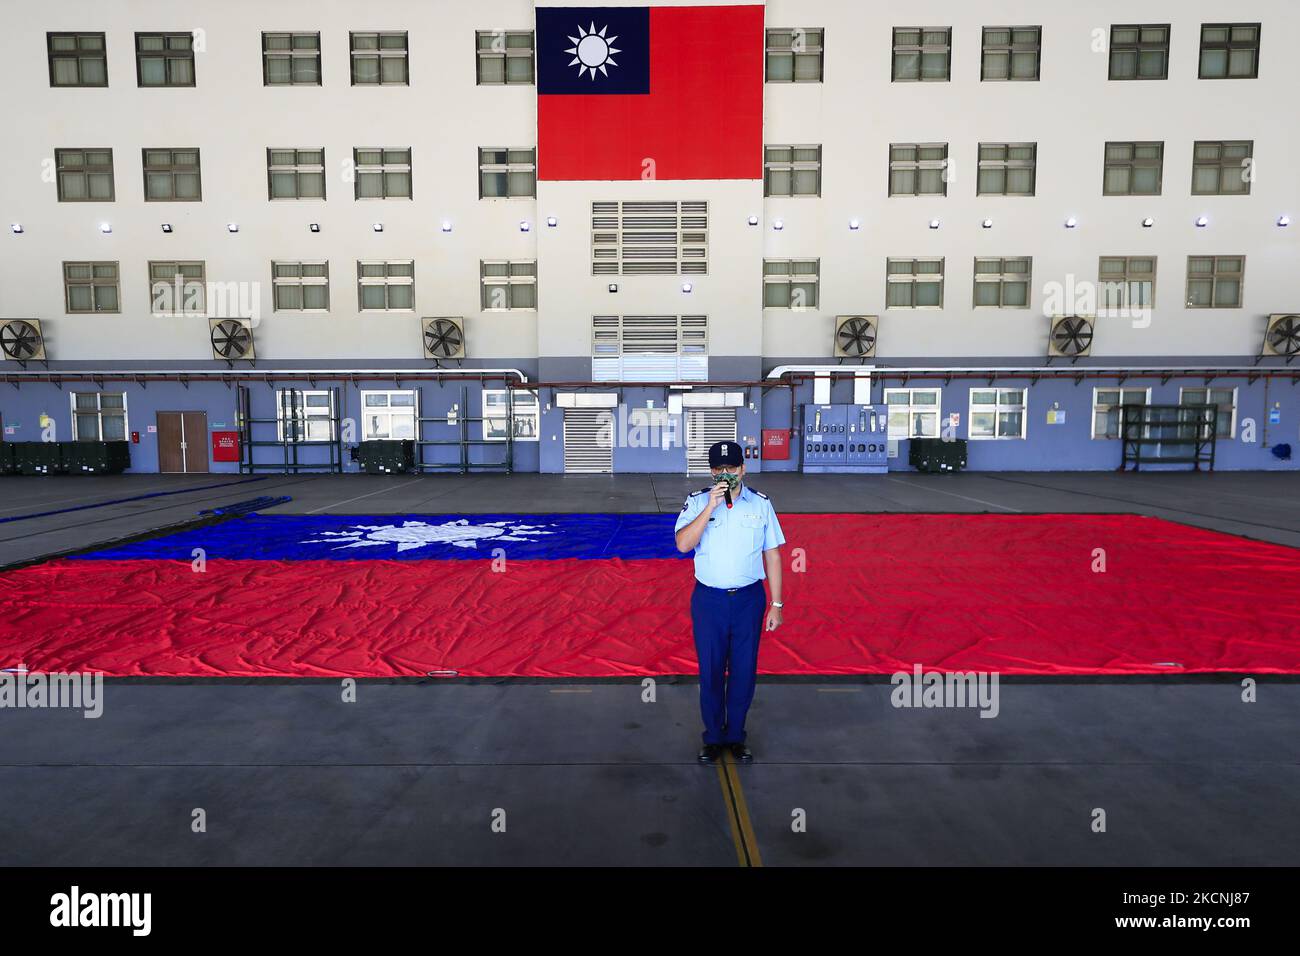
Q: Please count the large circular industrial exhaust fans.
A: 6